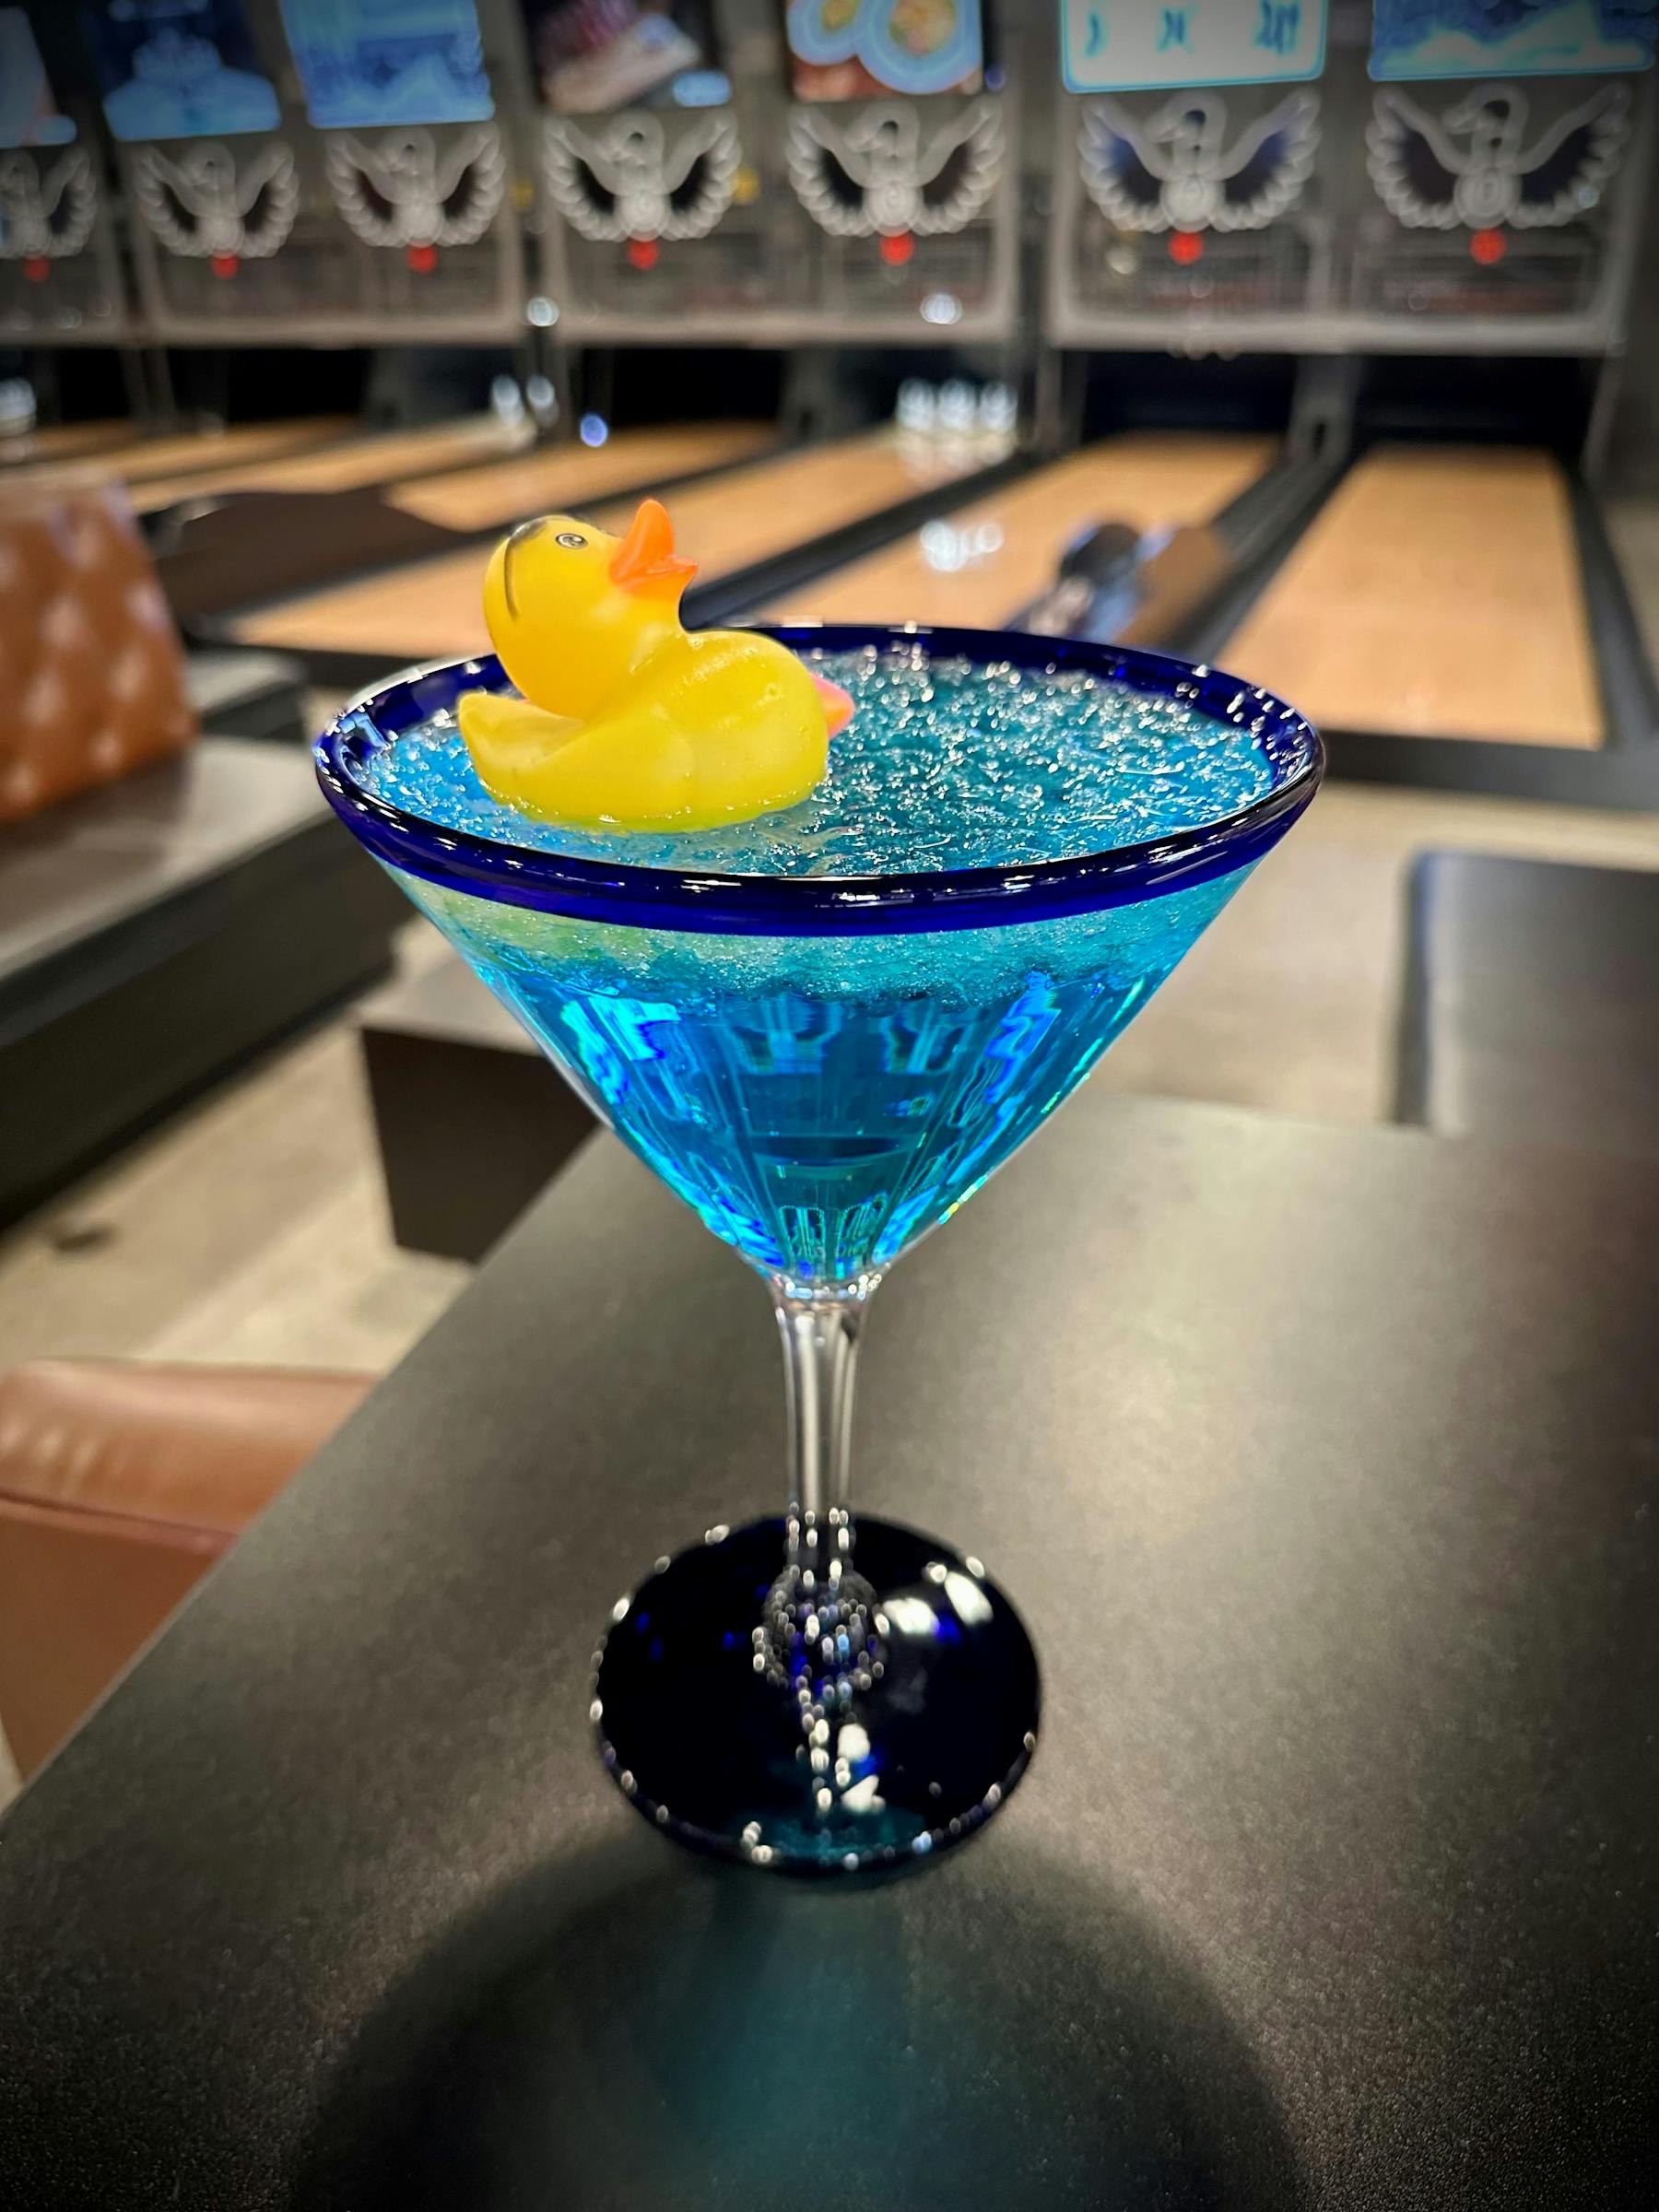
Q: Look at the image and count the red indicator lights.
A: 7